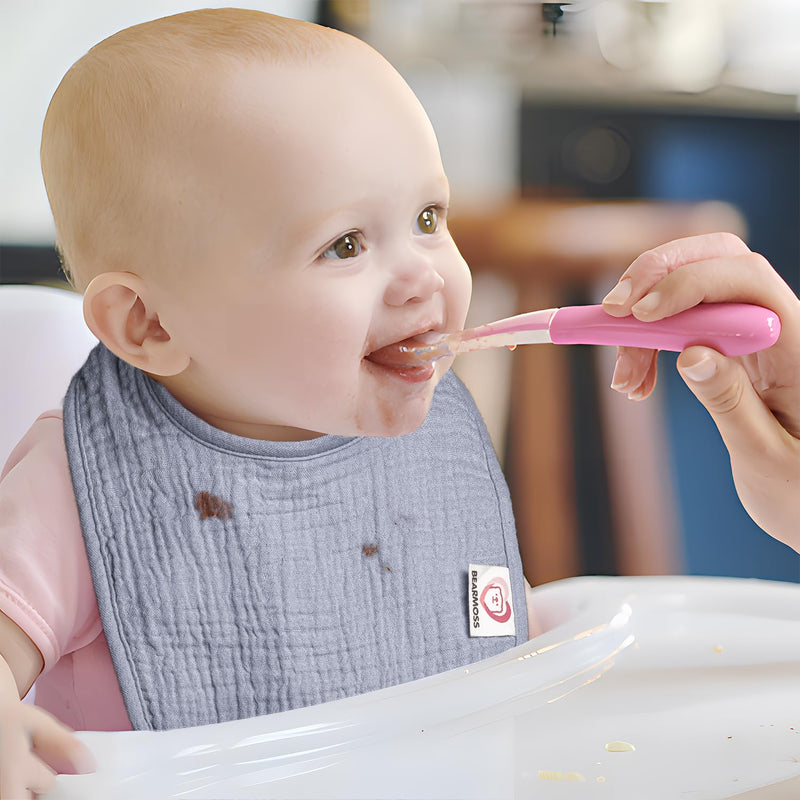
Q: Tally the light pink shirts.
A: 1